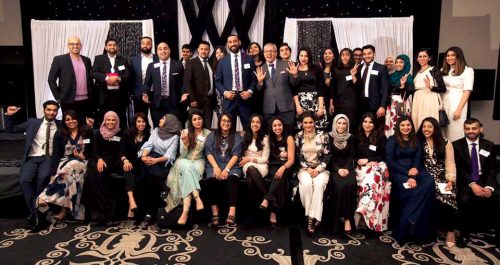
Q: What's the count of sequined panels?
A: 2